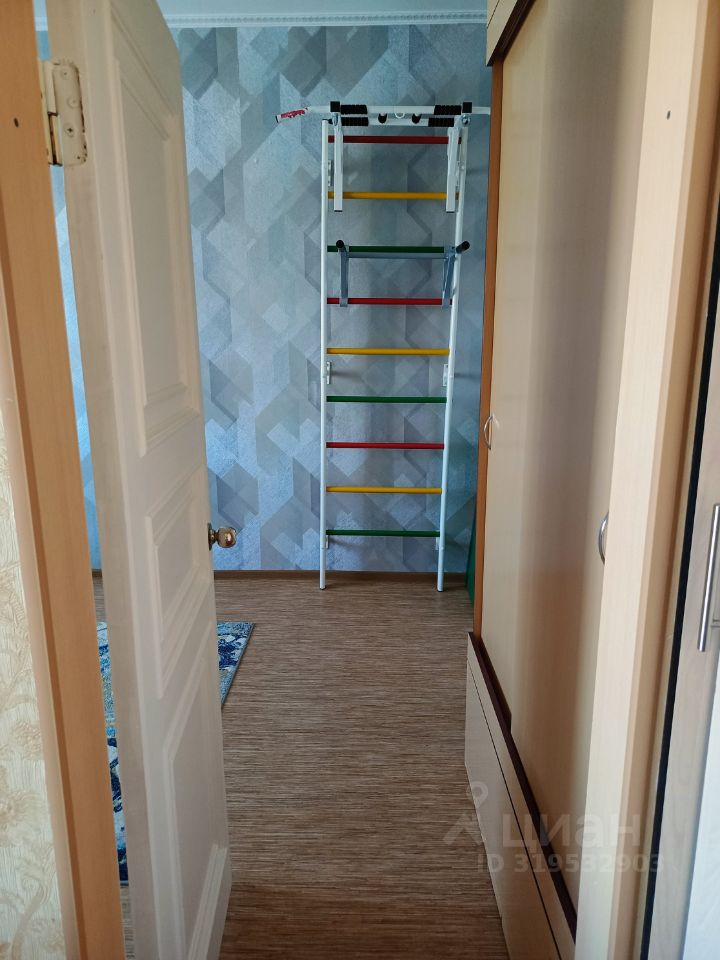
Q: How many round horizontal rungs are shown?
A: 9